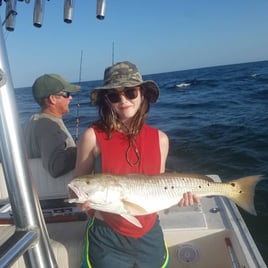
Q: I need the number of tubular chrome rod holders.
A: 4